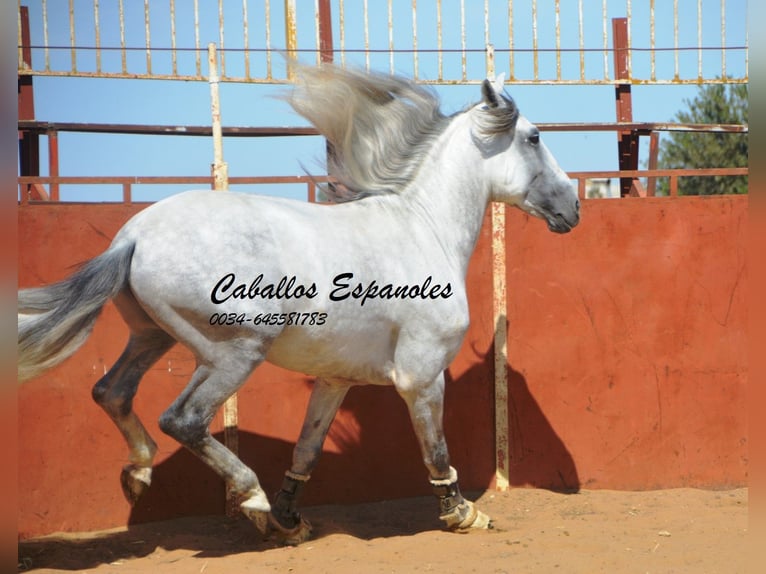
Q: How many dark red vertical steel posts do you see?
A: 3